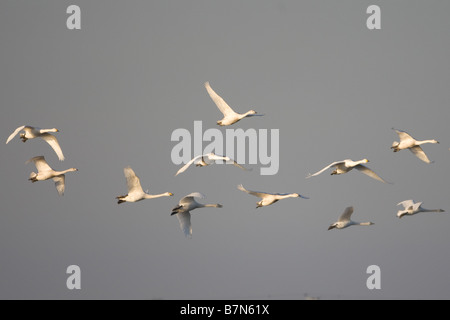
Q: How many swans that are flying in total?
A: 11